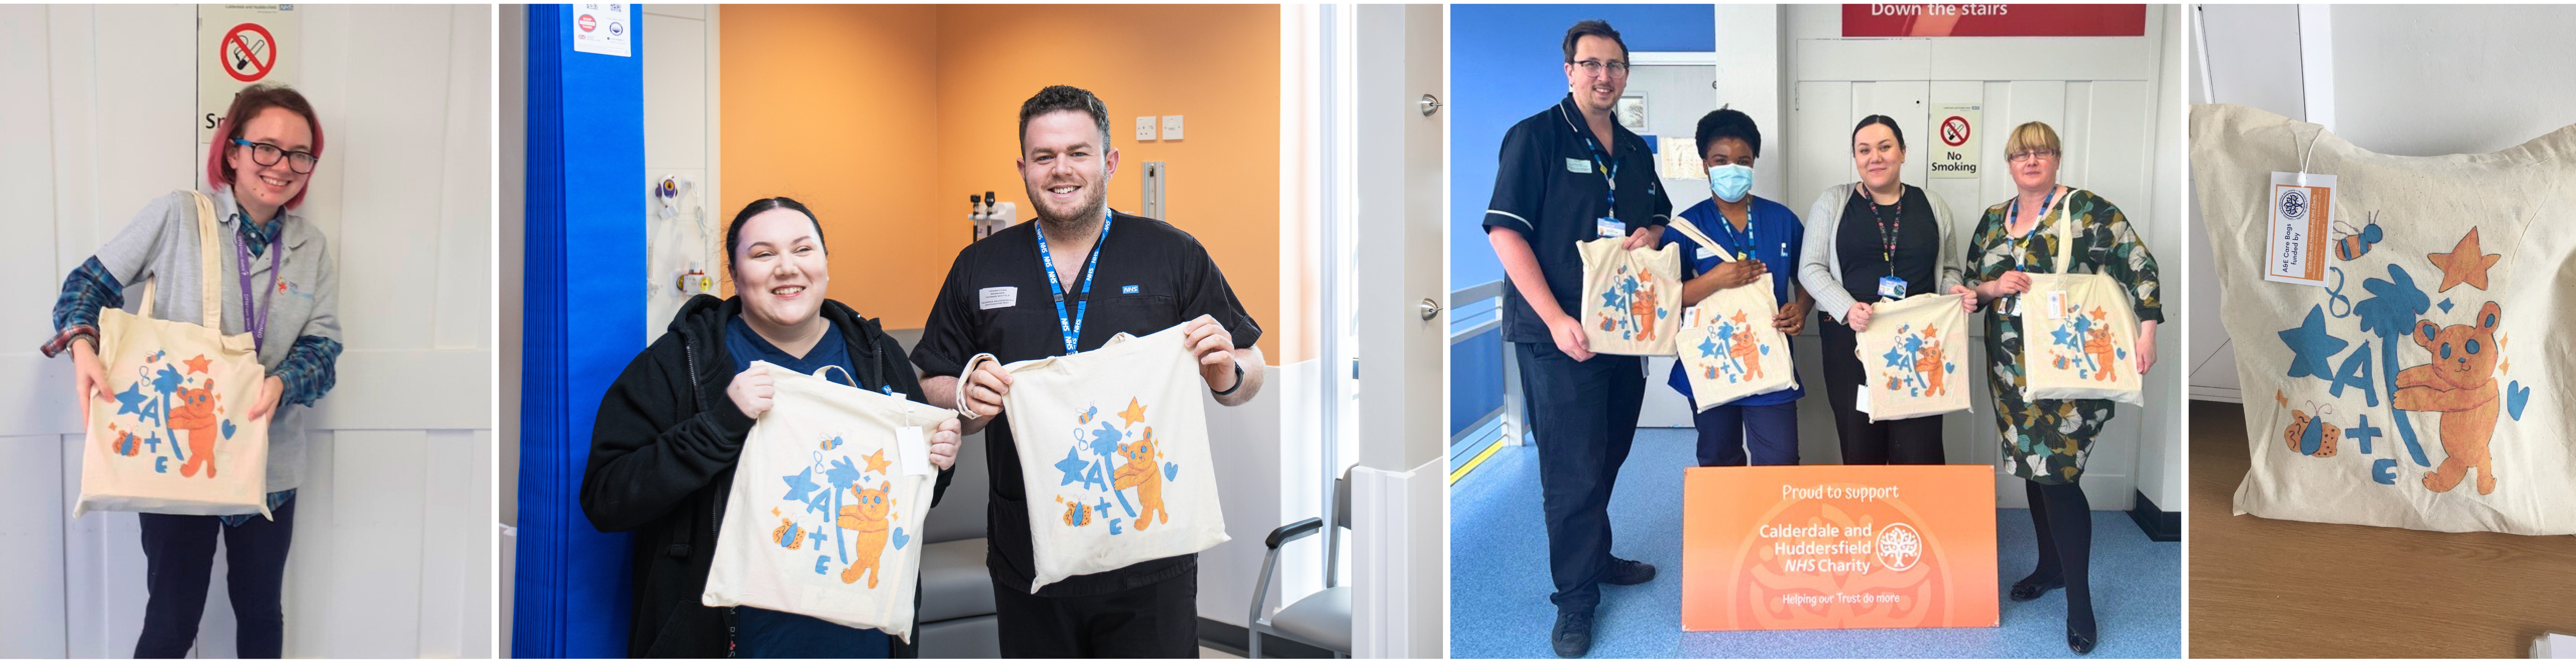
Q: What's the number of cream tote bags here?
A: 8